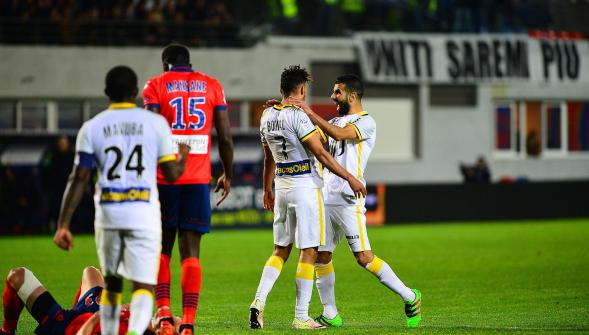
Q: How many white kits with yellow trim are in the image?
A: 3